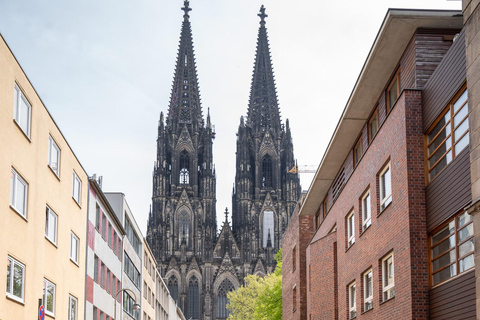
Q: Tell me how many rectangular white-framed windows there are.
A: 15